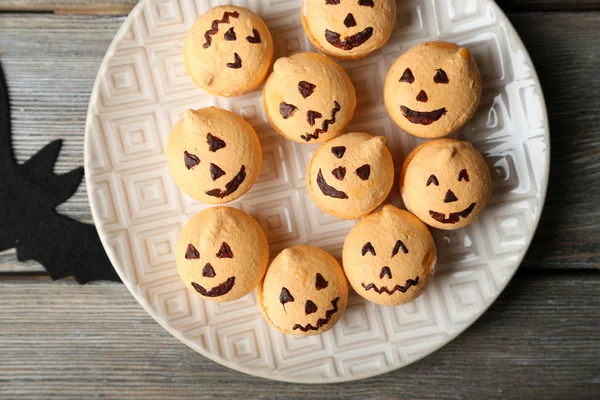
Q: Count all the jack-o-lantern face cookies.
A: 10